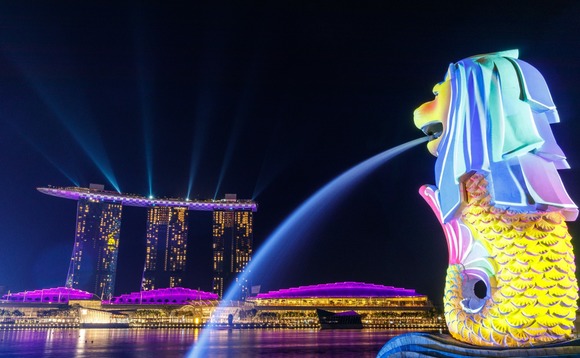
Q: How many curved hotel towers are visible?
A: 3